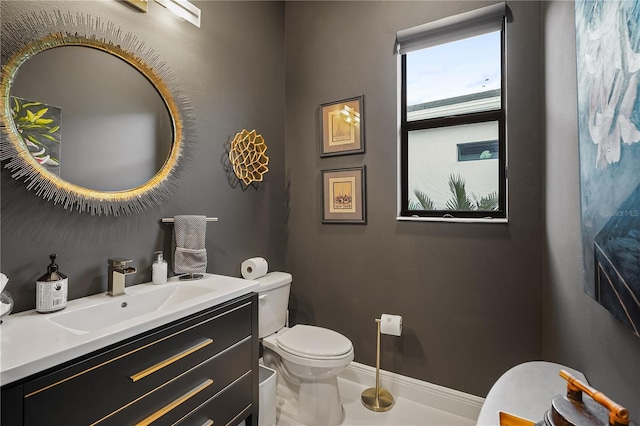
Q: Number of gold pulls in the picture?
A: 3